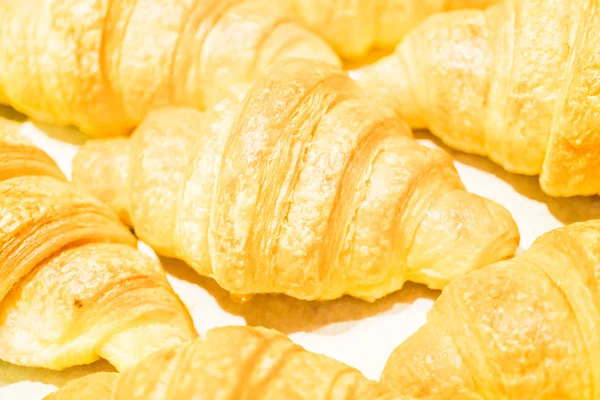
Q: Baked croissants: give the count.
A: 7